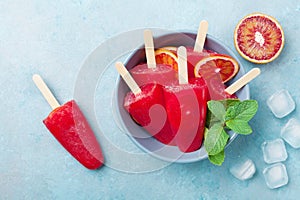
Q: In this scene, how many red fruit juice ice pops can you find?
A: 6